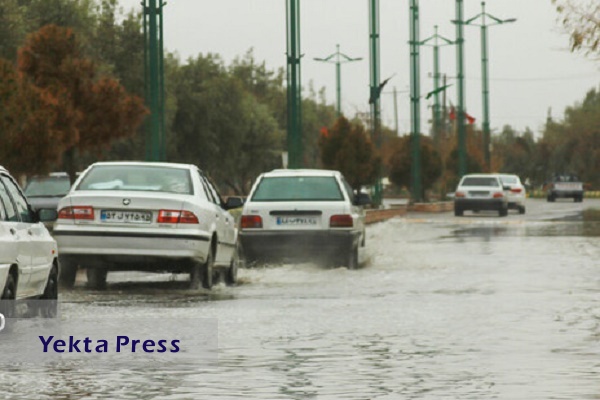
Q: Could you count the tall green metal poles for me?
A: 8